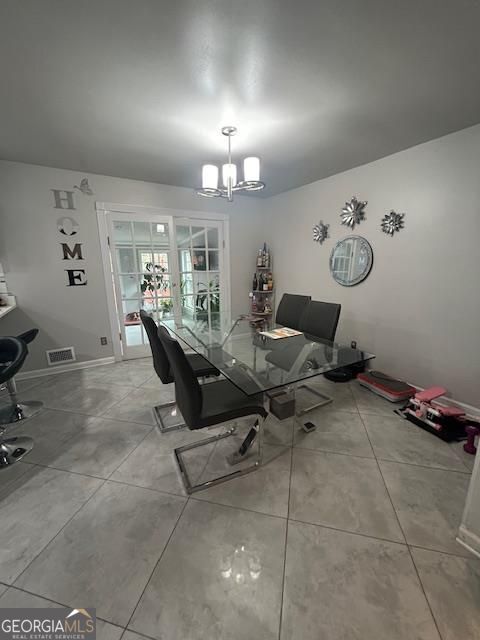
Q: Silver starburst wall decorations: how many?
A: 3